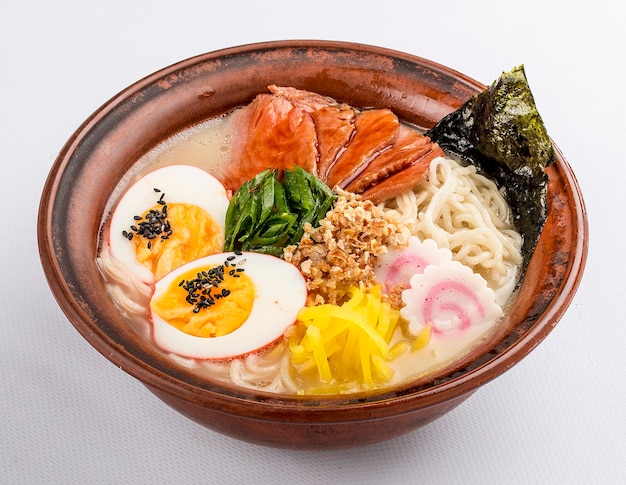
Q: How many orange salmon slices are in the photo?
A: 5